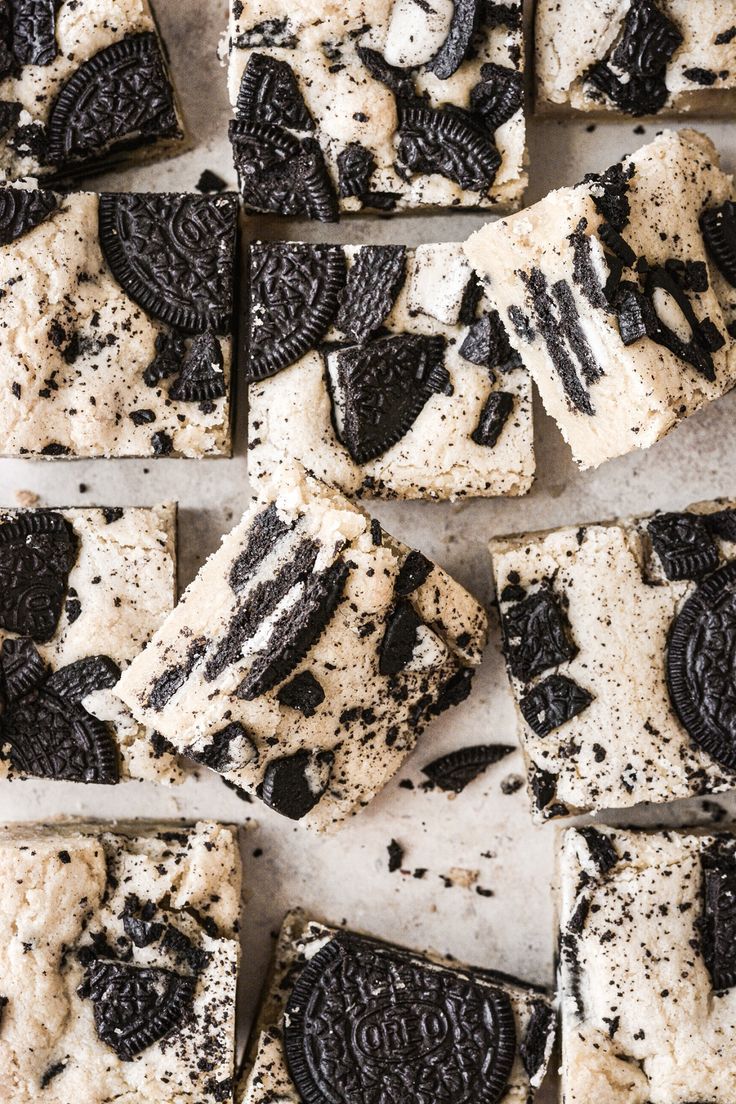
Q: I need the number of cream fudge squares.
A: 12